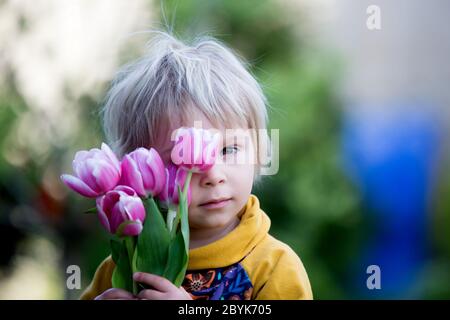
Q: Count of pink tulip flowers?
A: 5